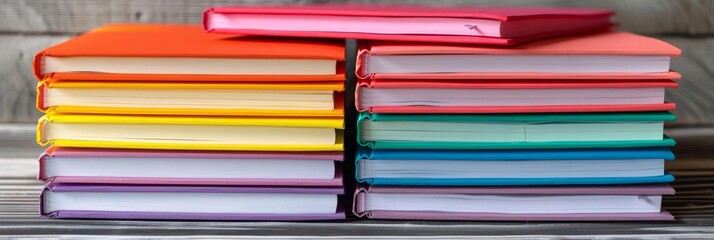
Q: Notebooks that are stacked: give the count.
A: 11